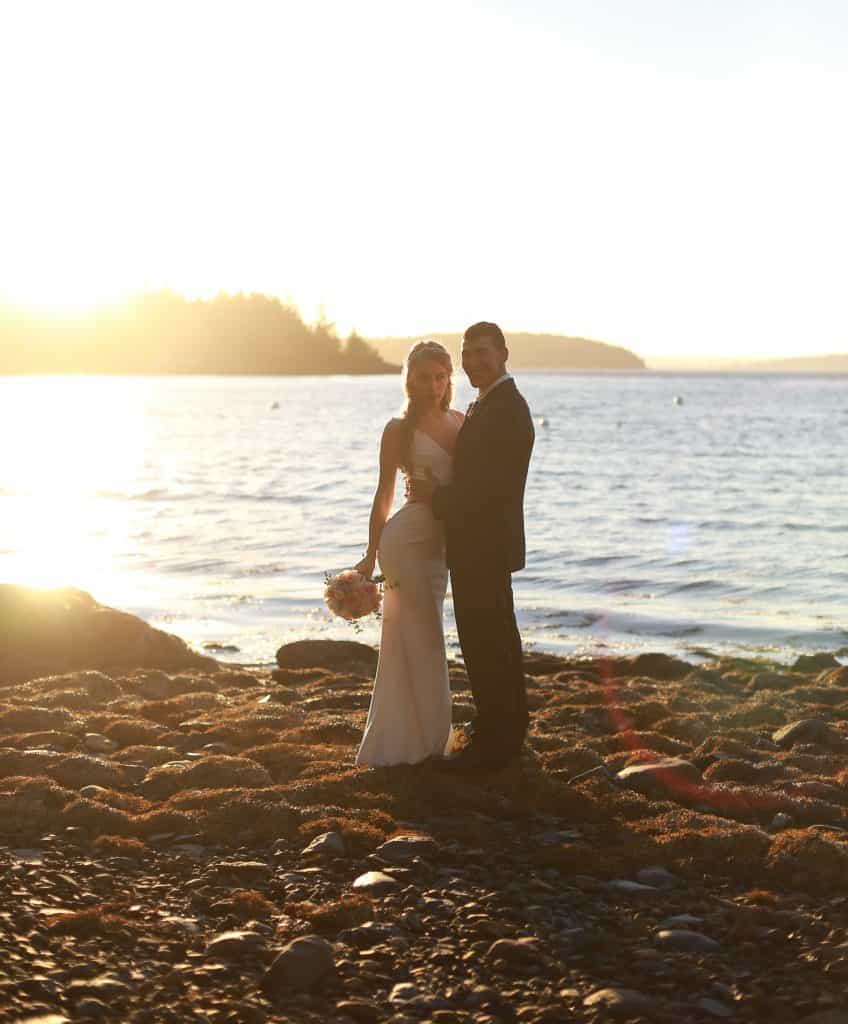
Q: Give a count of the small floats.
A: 3